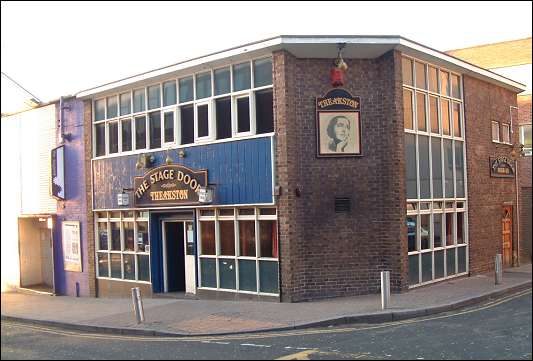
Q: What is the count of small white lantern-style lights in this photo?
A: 2